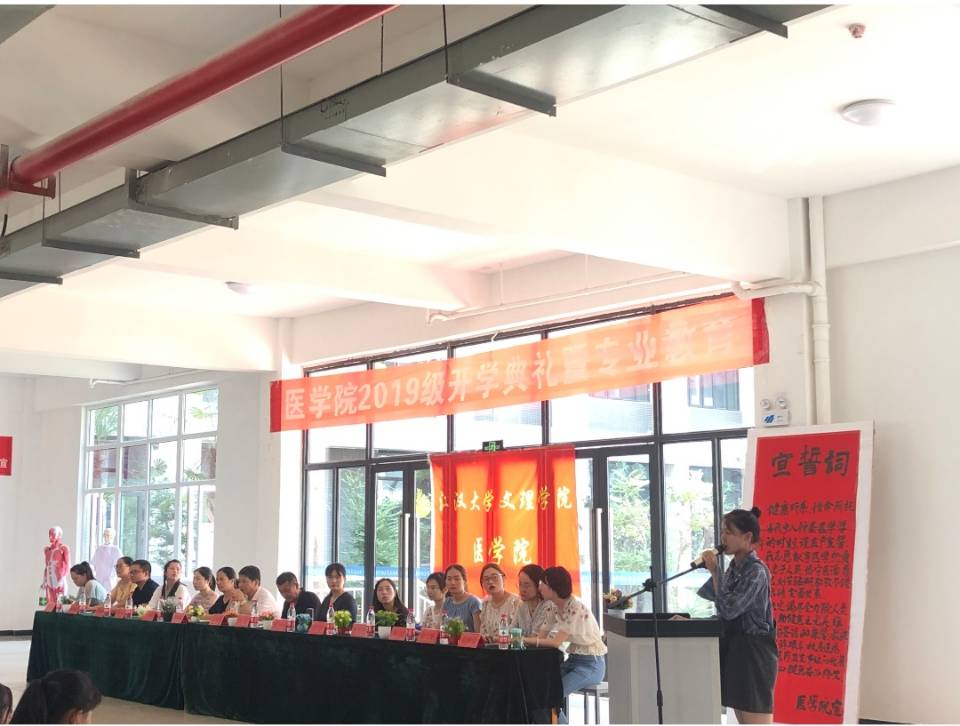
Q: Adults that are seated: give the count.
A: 15